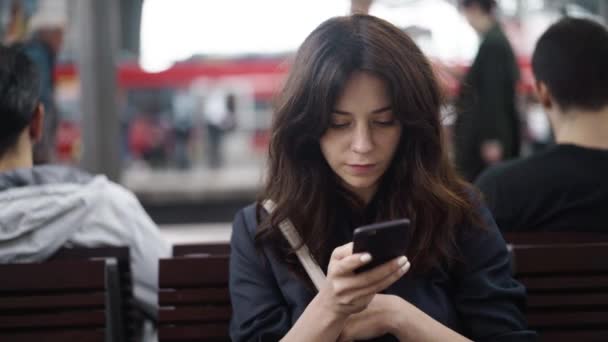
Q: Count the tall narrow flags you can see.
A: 0